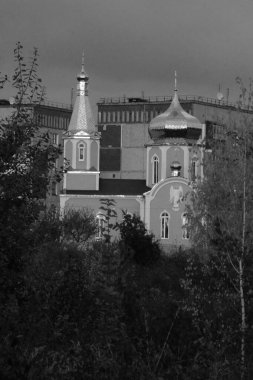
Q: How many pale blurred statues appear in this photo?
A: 1